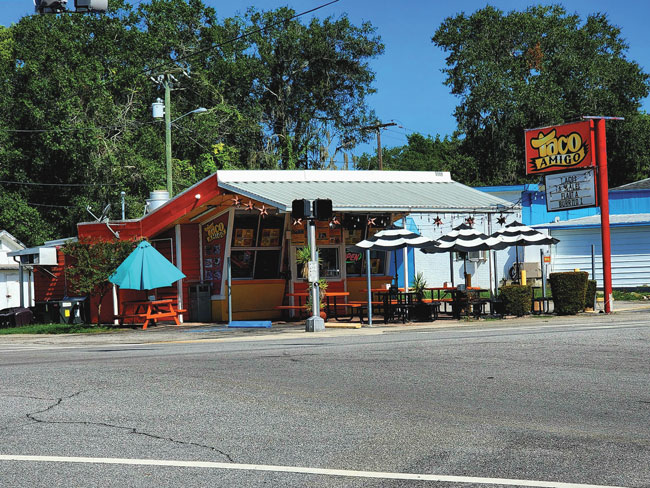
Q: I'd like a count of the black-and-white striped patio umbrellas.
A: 3